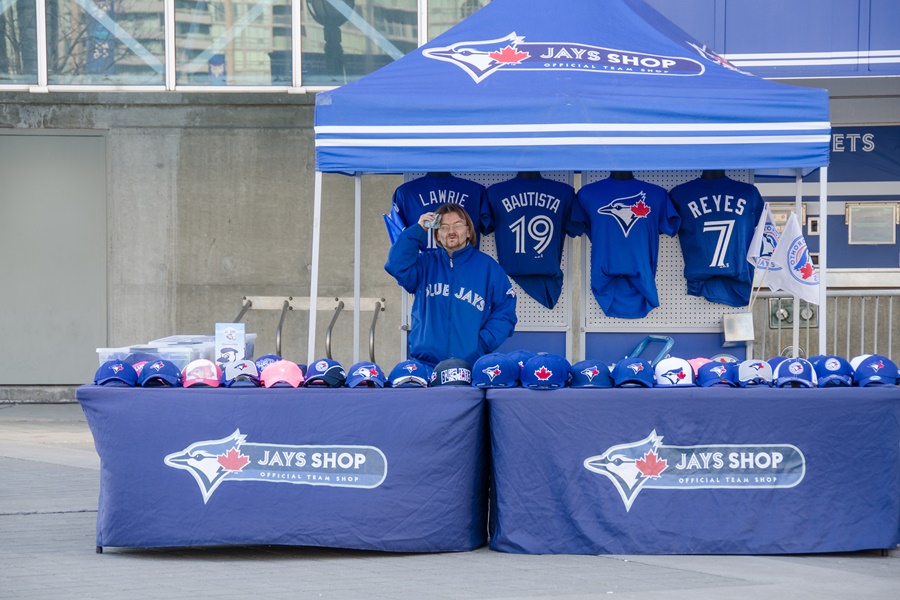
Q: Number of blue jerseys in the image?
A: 4